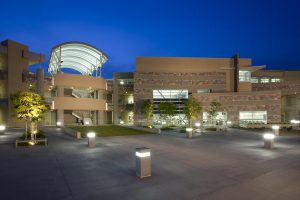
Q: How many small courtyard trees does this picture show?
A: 5